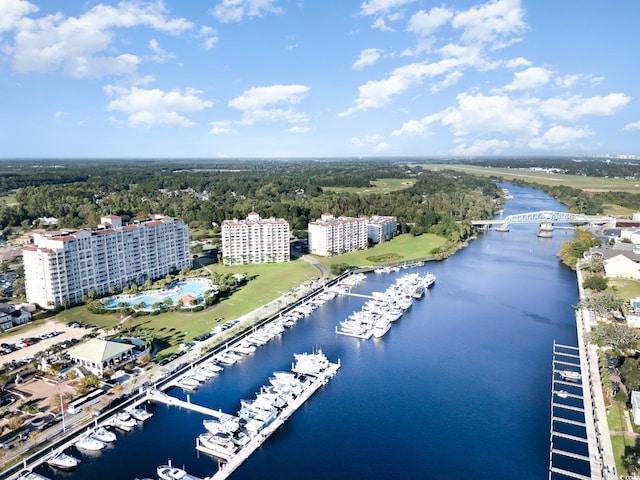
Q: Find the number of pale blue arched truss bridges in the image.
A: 1